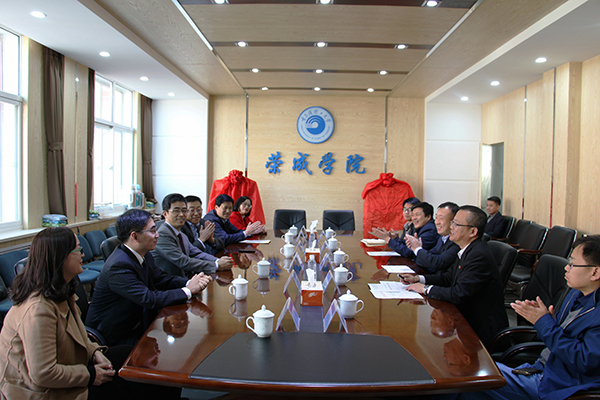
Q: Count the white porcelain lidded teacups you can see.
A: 11